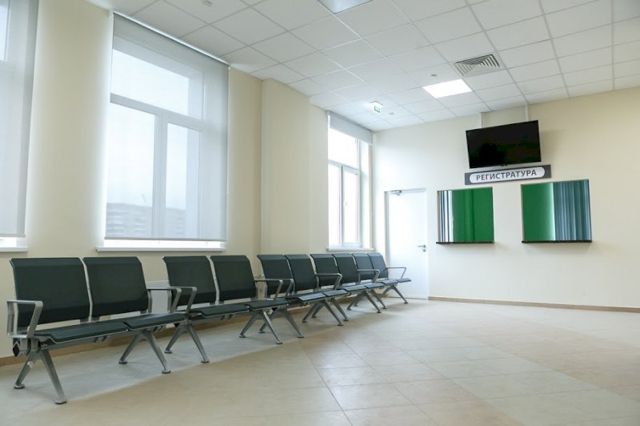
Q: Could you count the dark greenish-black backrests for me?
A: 10